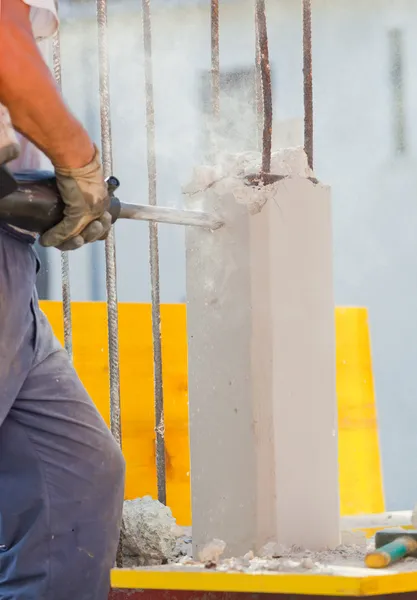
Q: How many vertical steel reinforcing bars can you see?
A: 7